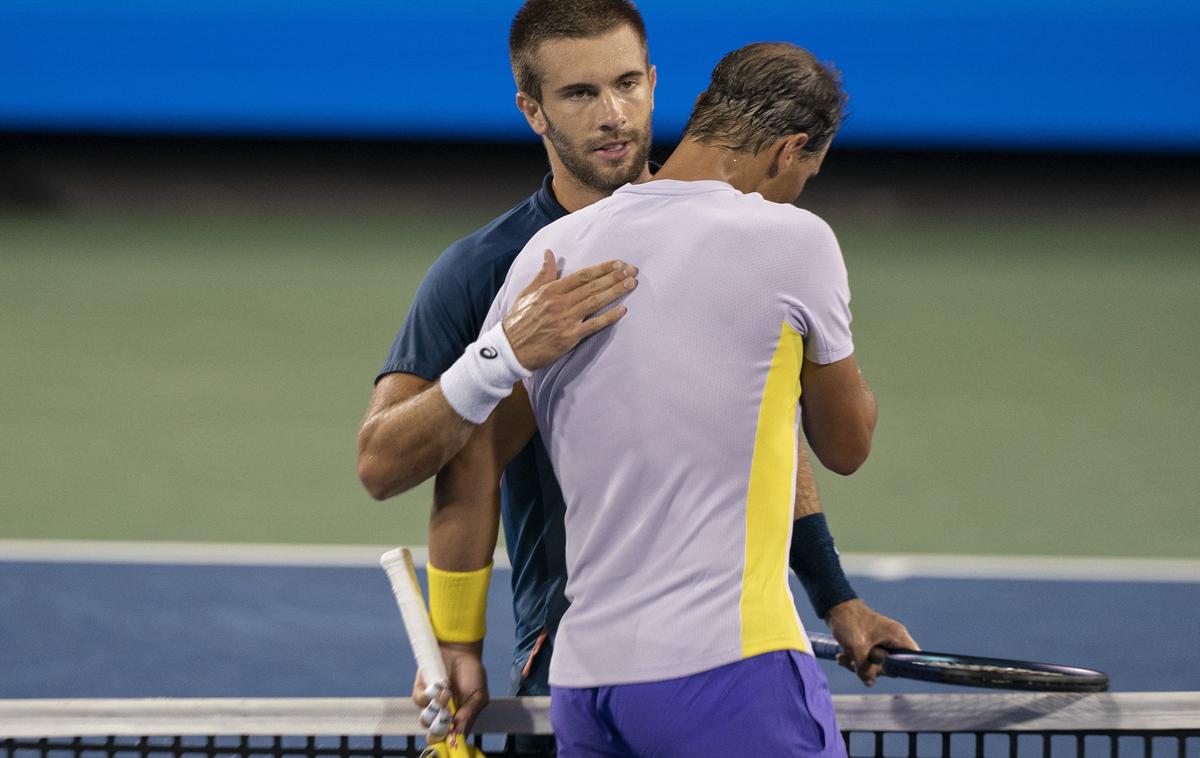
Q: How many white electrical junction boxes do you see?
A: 0